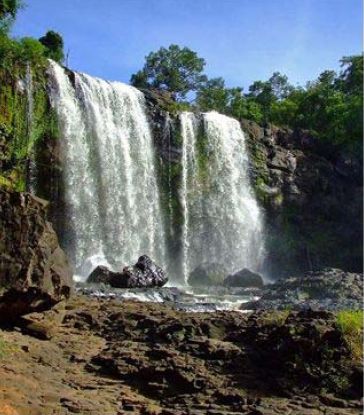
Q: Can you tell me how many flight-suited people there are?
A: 0